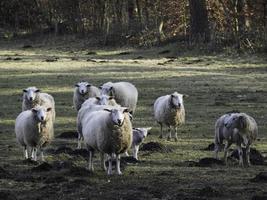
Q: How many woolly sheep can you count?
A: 9